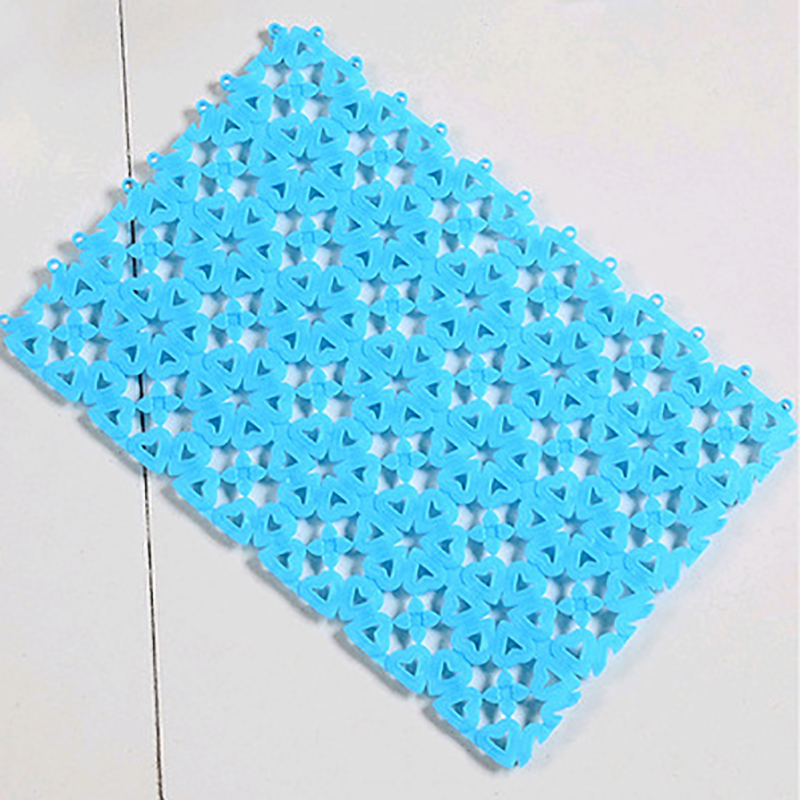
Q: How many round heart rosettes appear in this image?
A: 15